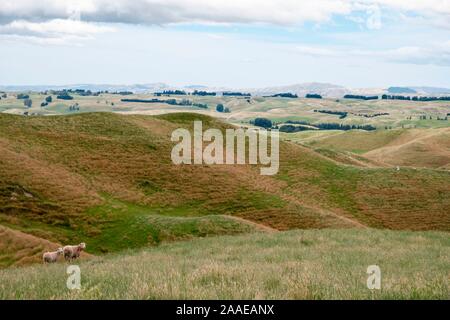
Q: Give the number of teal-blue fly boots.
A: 0